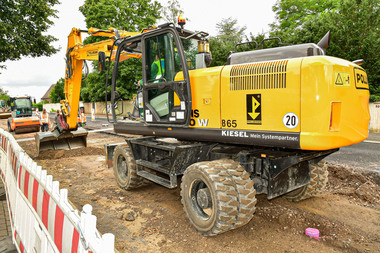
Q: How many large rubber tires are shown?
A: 3